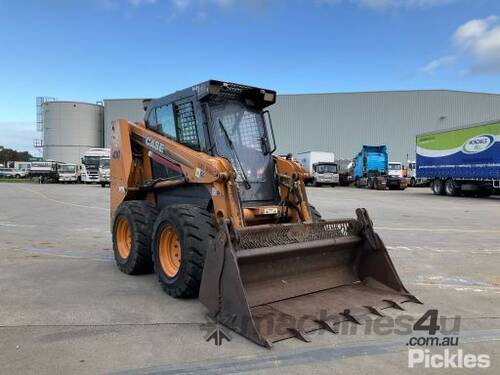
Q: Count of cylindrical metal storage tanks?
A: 1